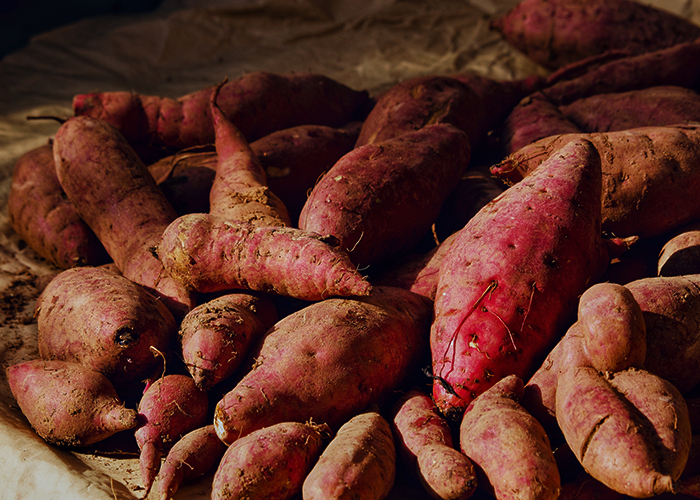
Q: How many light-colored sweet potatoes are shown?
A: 0